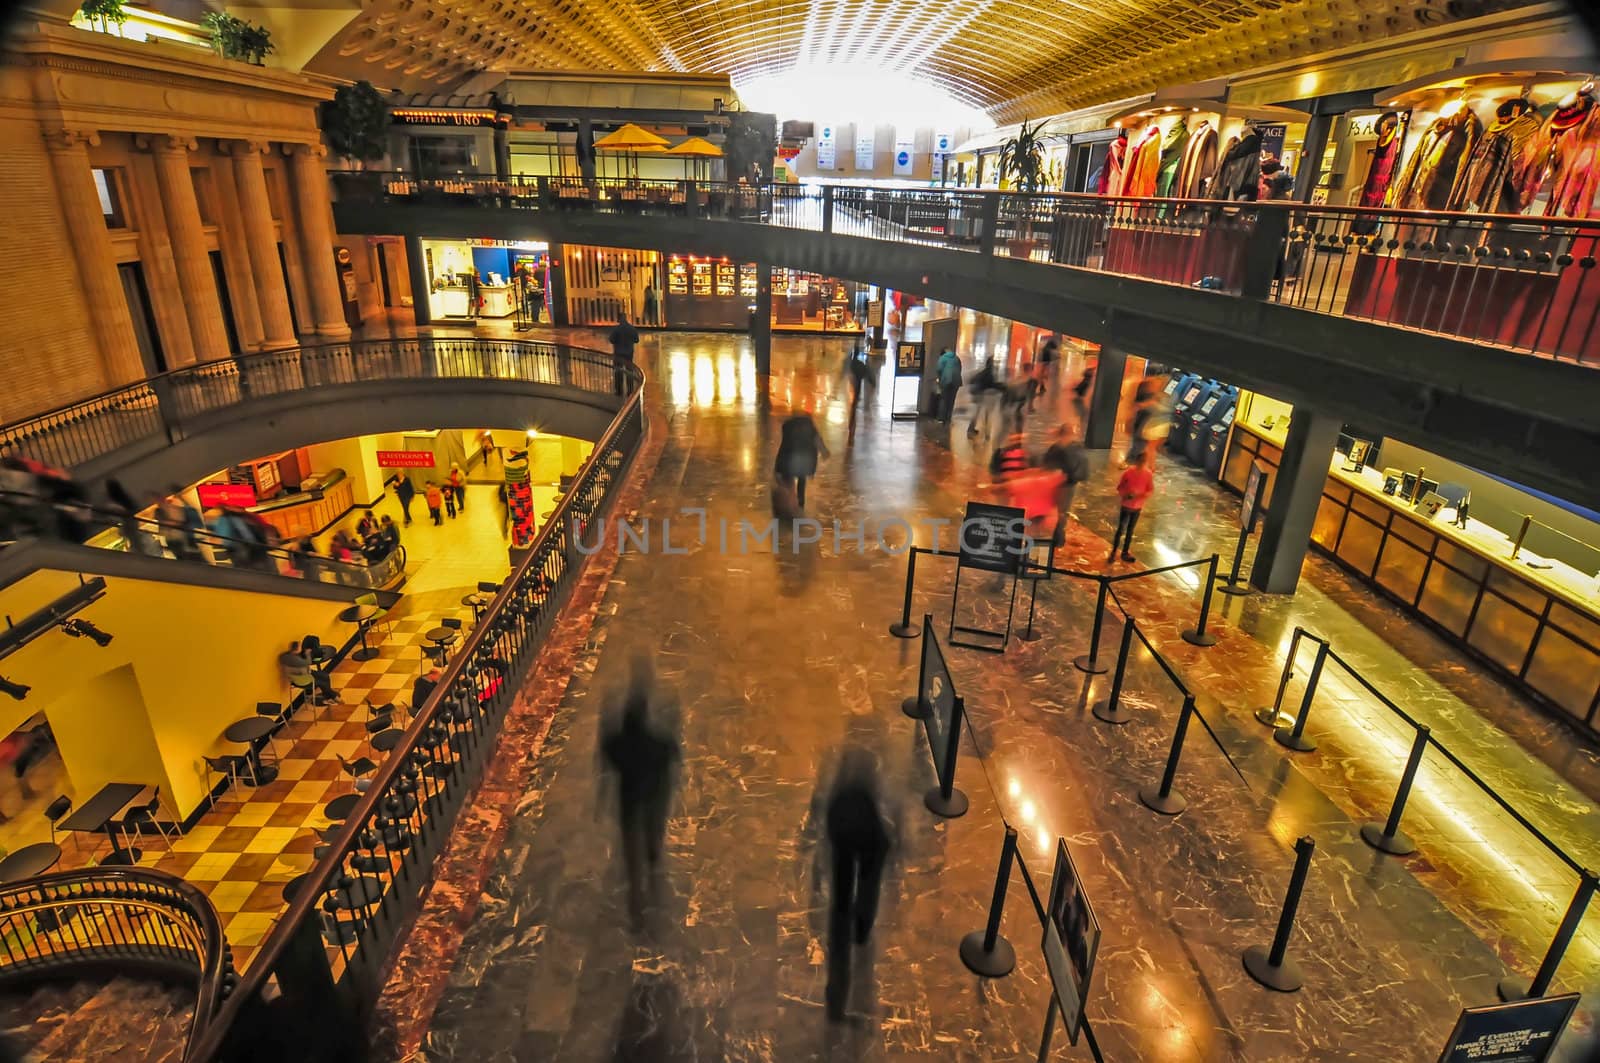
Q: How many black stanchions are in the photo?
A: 12